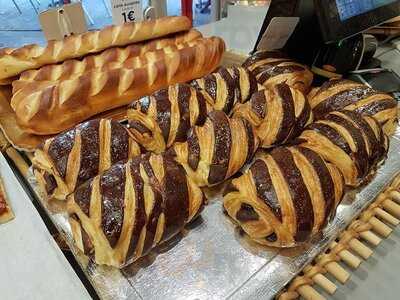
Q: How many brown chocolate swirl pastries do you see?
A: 10